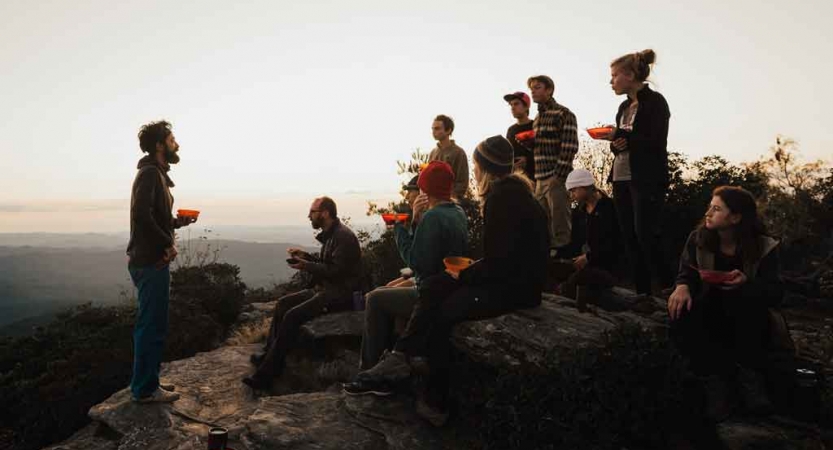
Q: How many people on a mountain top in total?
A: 11